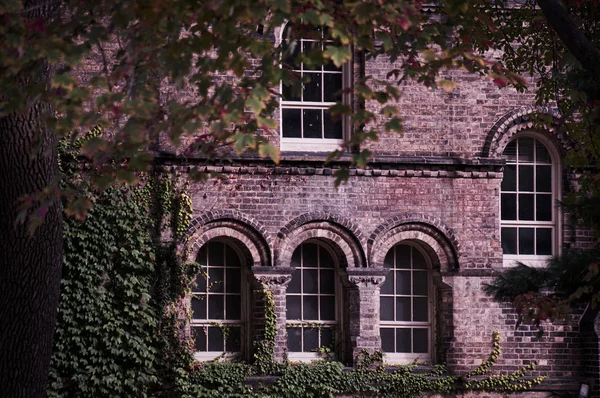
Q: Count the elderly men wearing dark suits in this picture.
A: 0